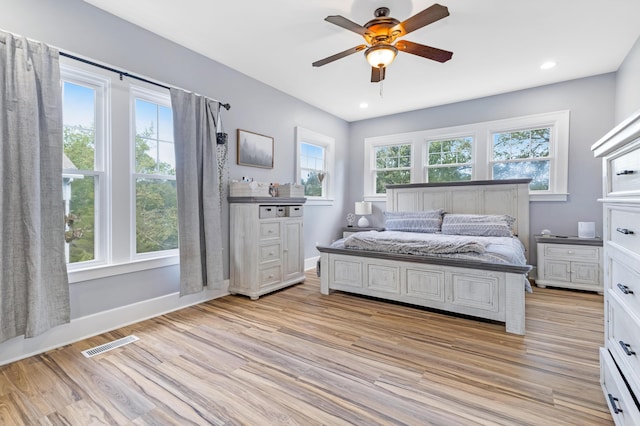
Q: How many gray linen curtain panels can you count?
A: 2